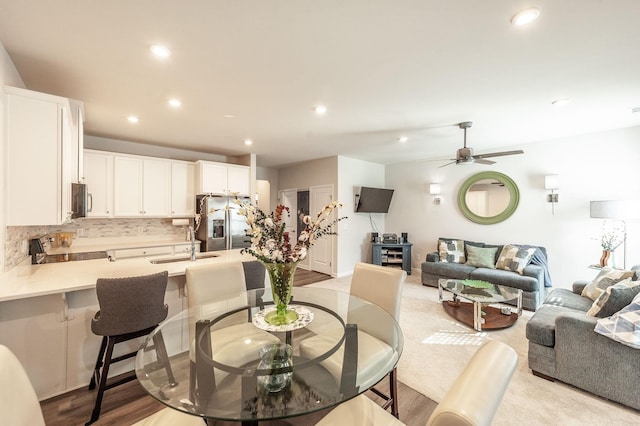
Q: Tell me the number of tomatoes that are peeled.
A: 0